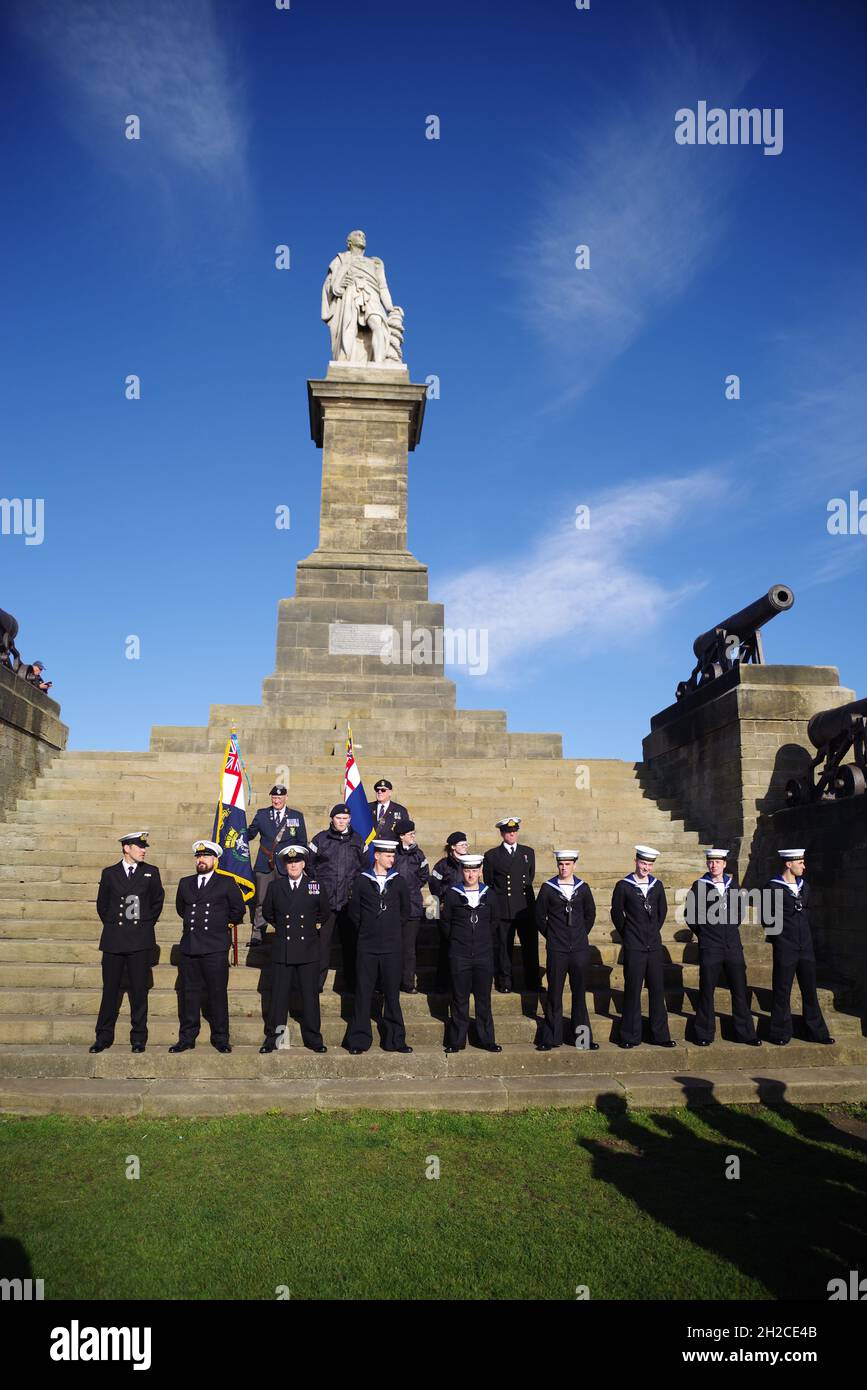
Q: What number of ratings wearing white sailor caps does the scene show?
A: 6